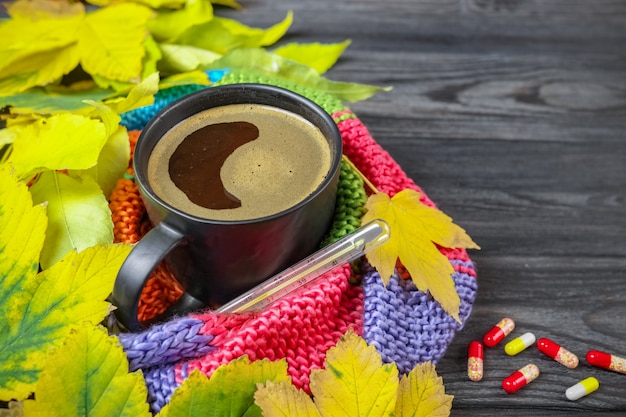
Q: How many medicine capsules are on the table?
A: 7